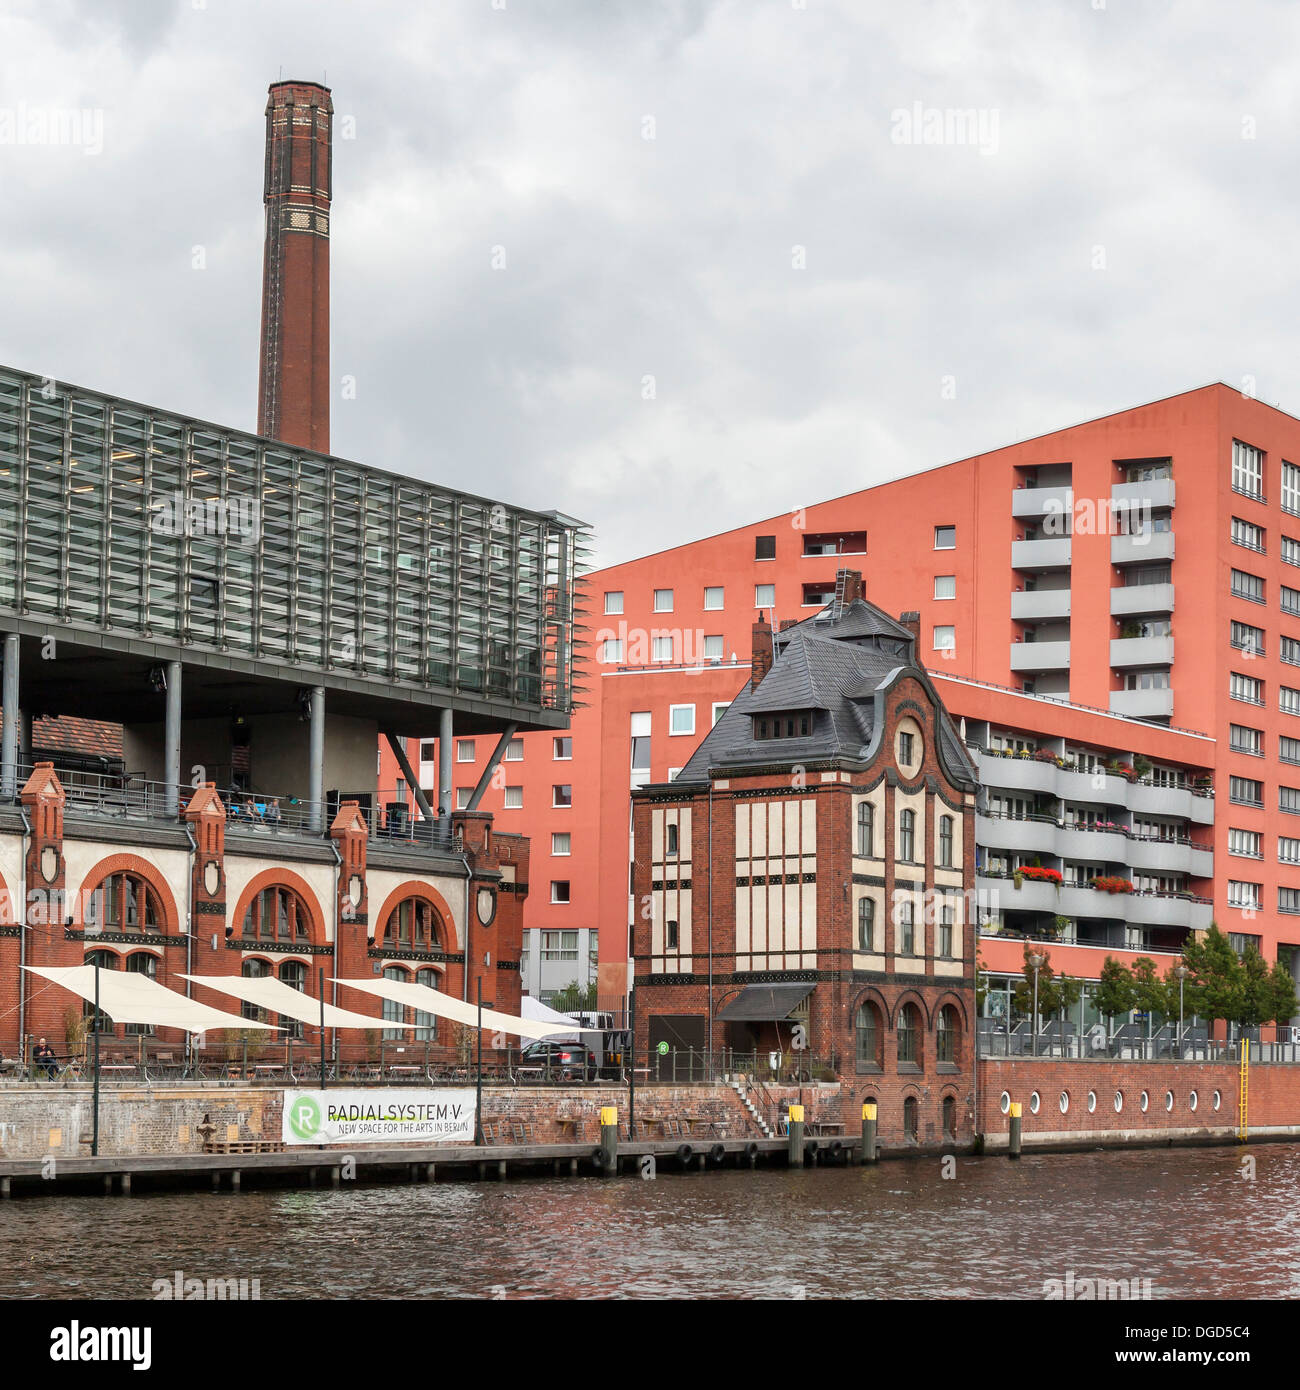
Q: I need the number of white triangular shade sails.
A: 3